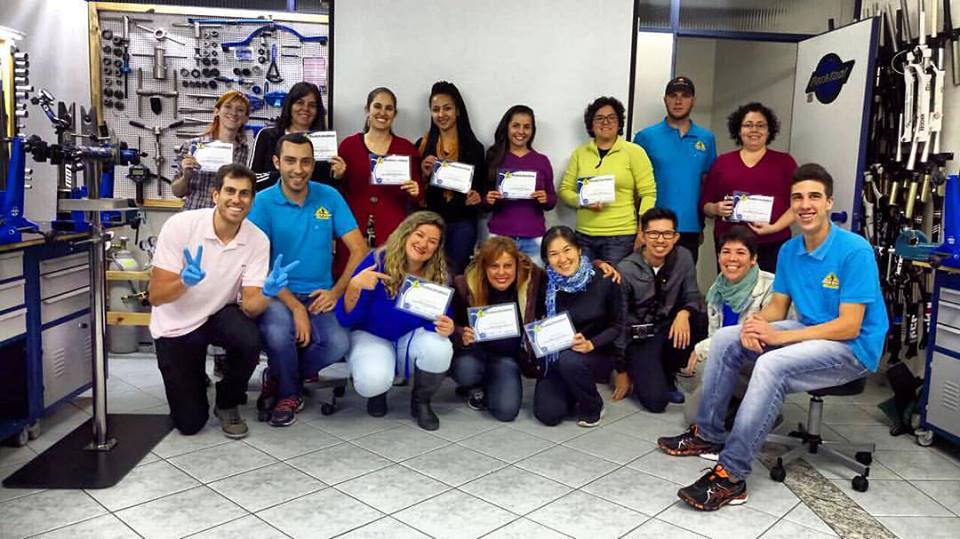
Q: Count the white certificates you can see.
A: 10